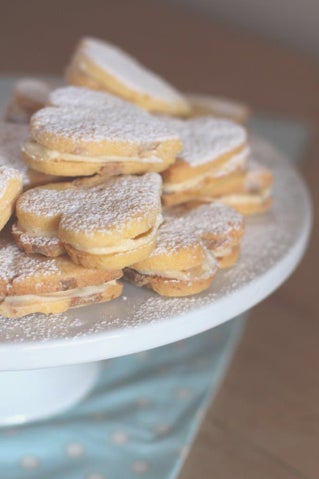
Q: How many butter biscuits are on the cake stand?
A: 11